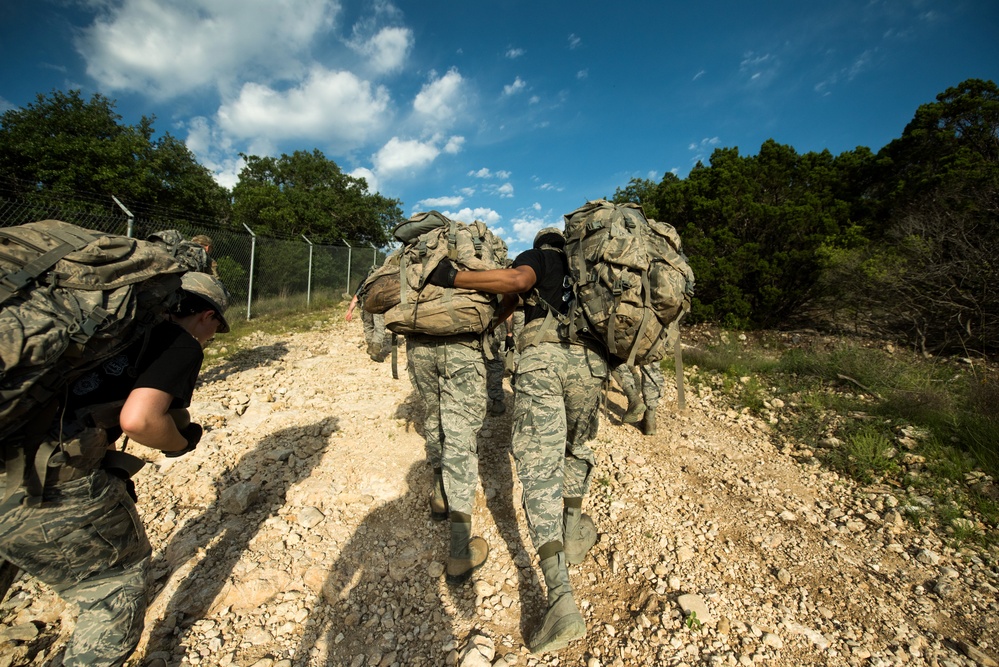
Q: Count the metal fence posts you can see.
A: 5